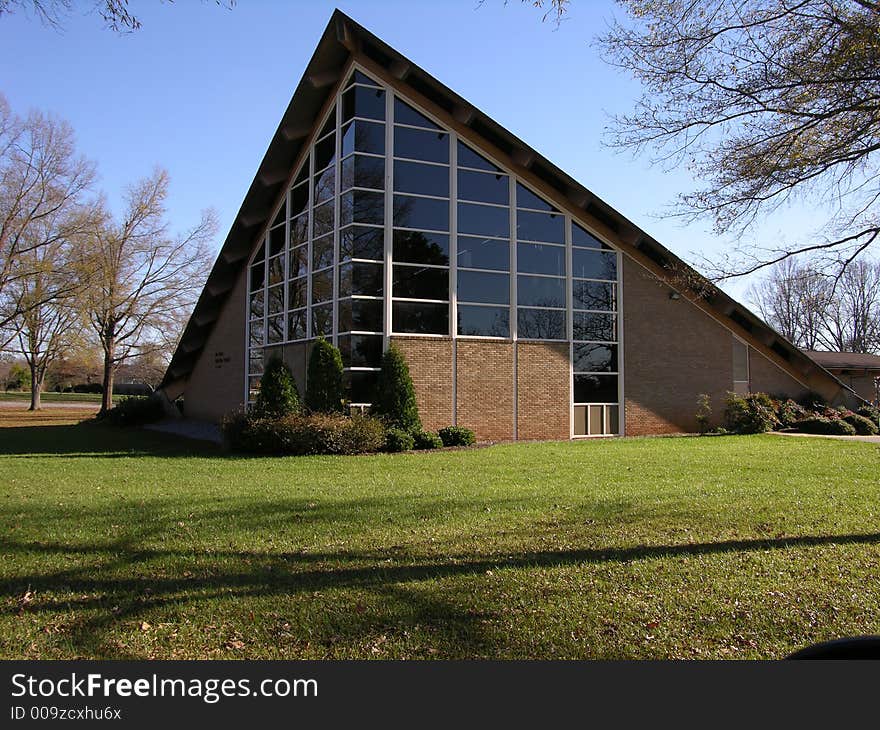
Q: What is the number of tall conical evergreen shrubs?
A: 3